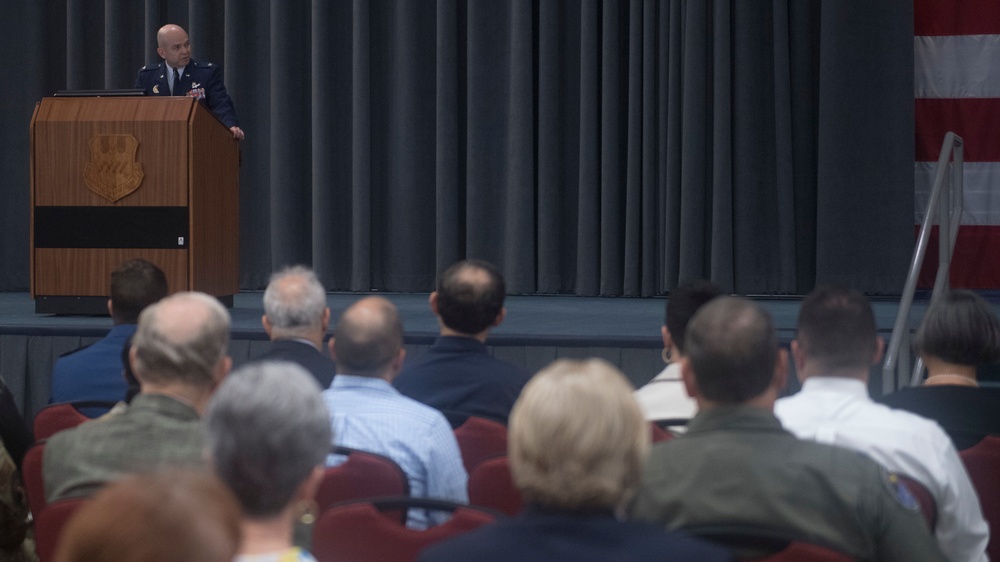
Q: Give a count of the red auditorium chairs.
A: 11